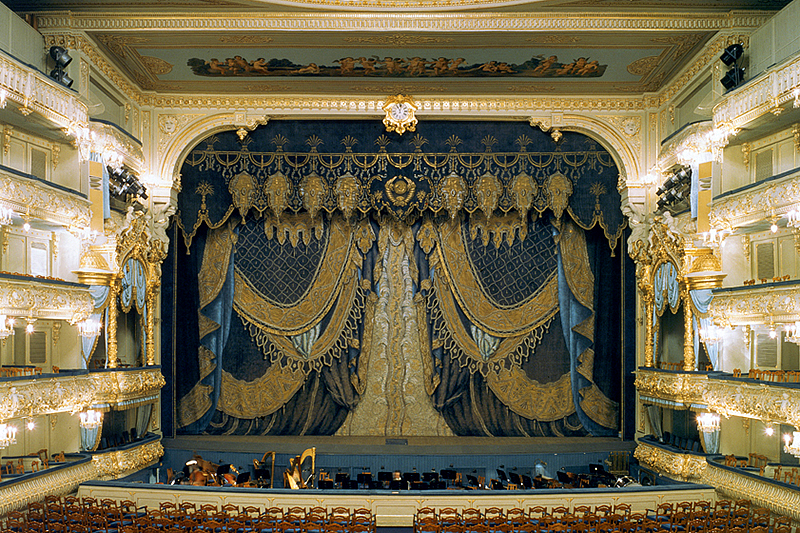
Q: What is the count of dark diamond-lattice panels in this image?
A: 2